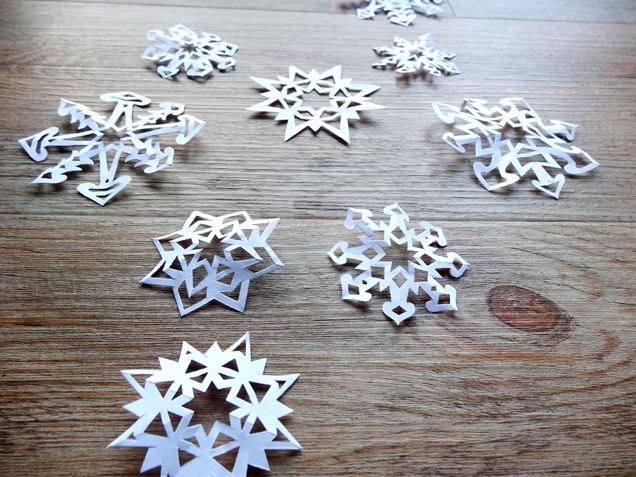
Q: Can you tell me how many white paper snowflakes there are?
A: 9